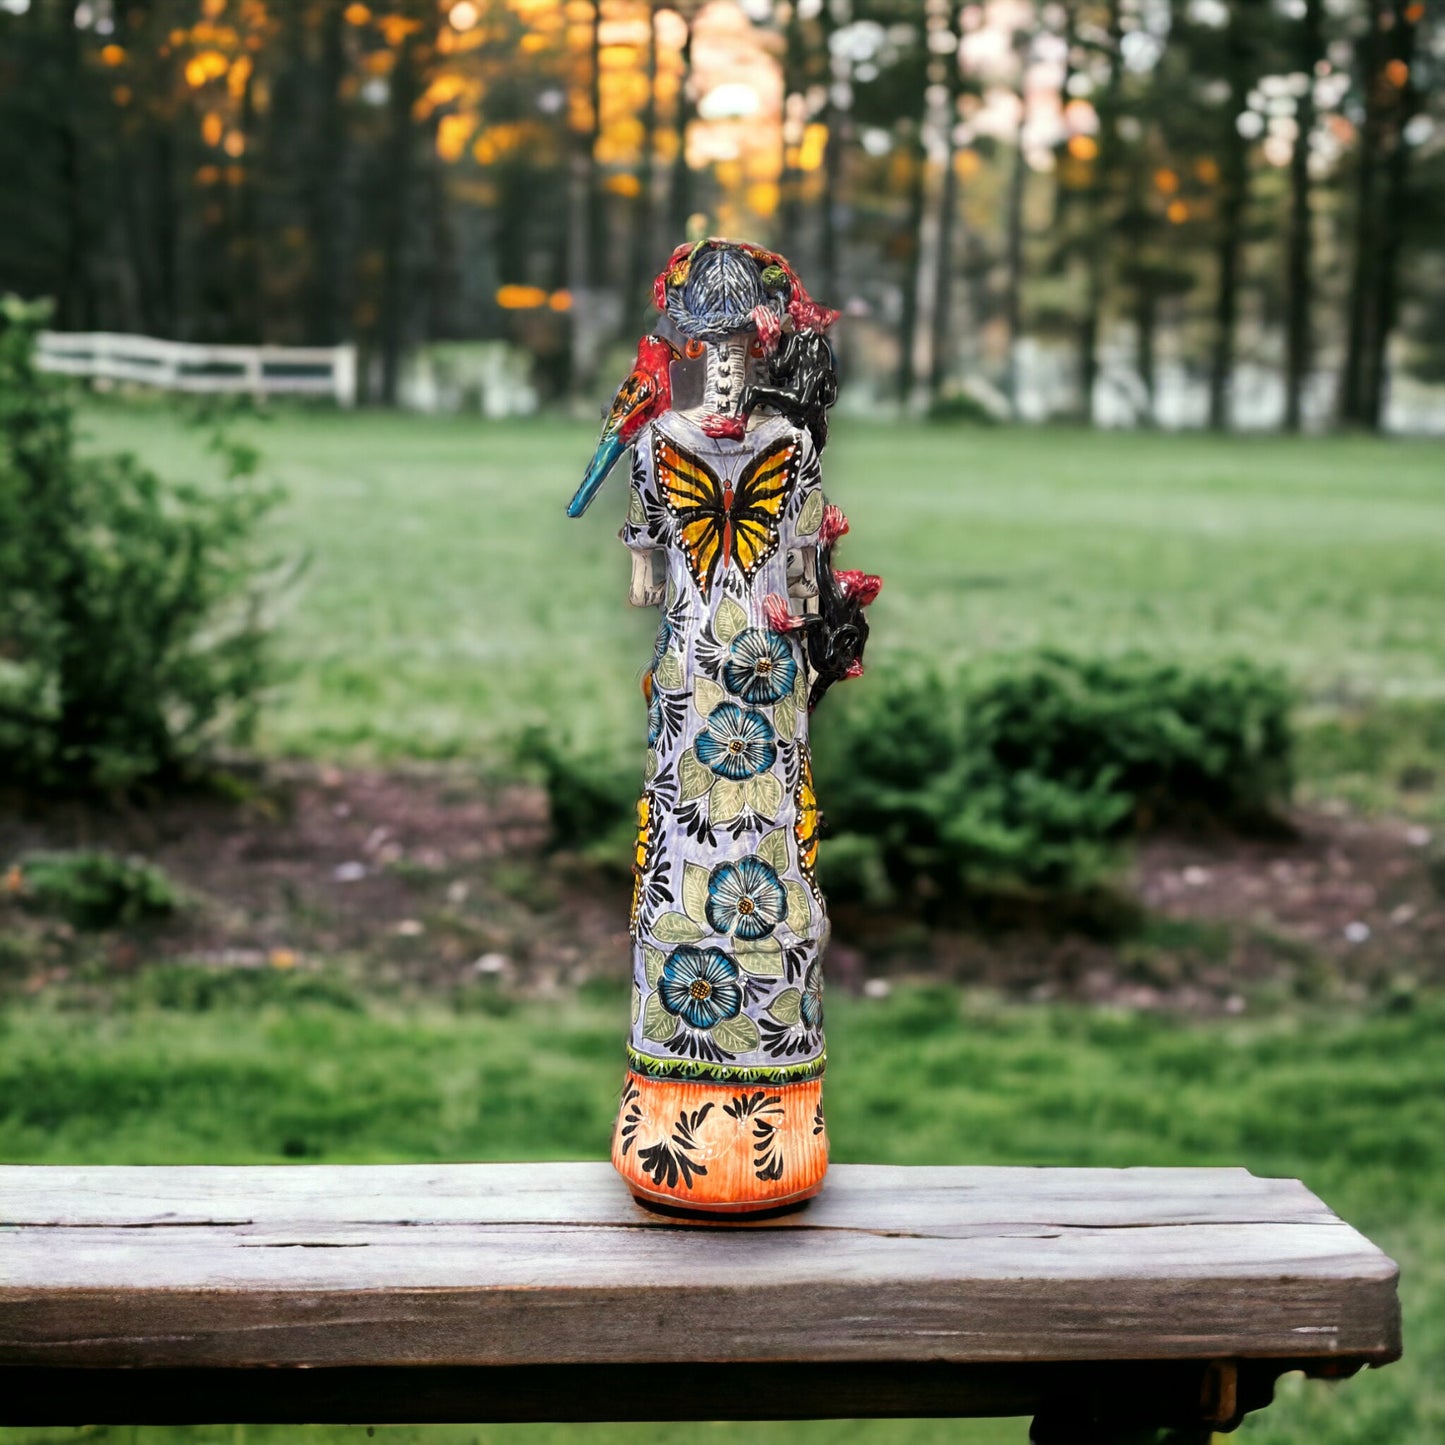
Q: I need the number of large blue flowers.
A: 4